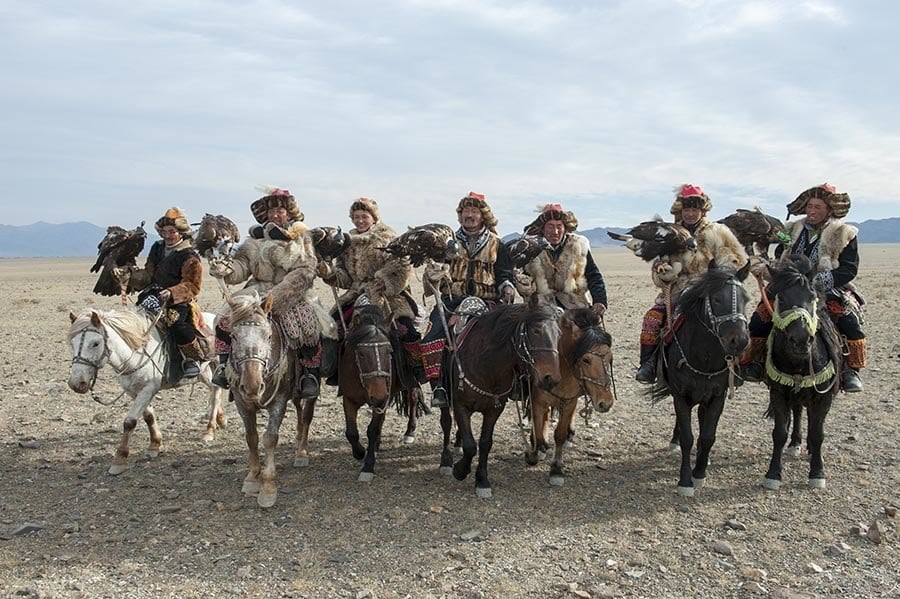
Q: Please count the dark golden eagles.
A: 7